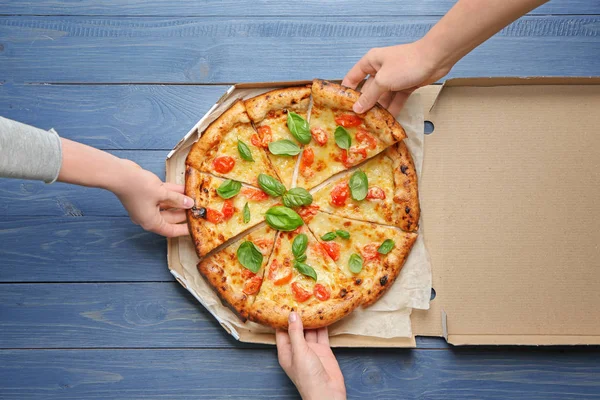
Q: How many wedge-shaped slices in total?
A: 8